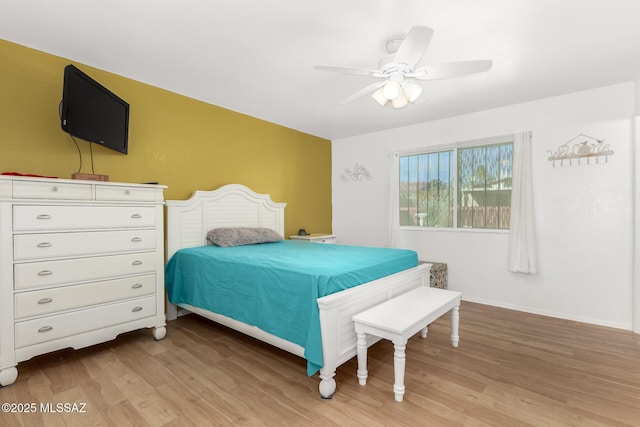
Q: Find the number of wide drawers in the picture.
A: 5